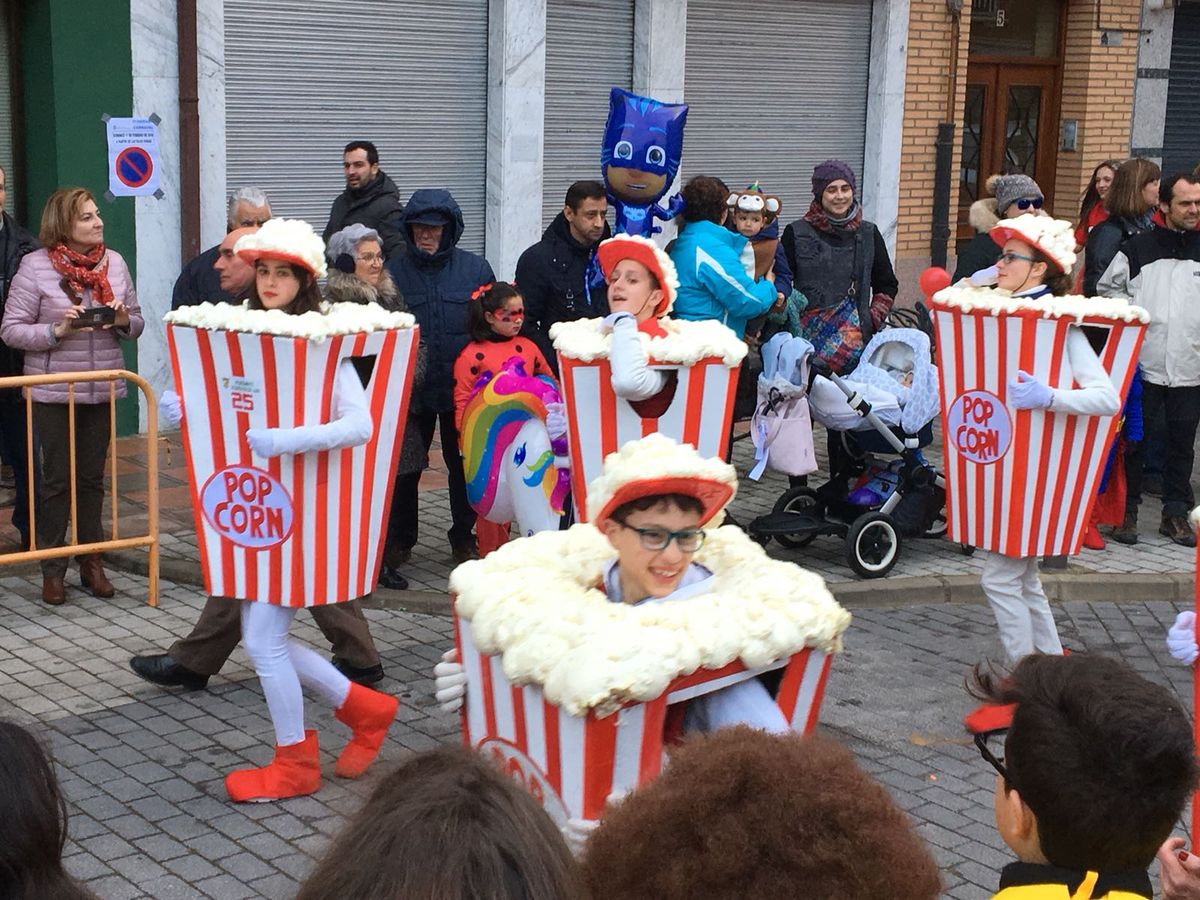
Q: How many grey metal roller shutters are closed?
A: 3